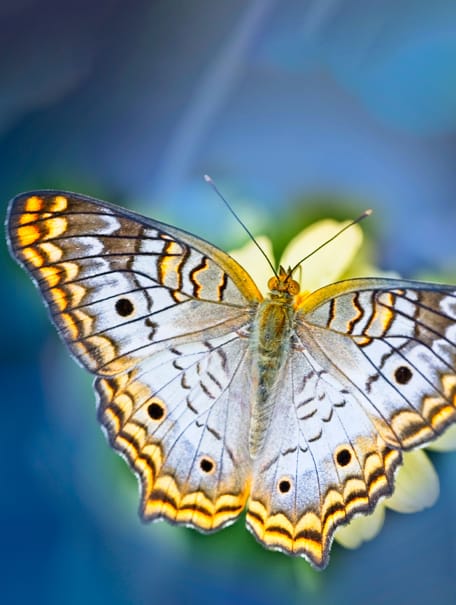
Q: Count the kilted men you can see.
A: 0